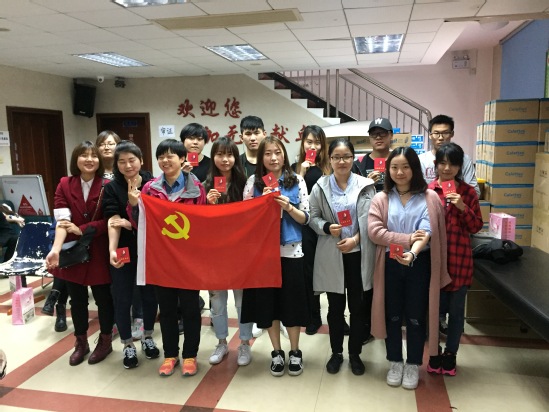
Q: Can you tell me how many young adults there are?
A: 14